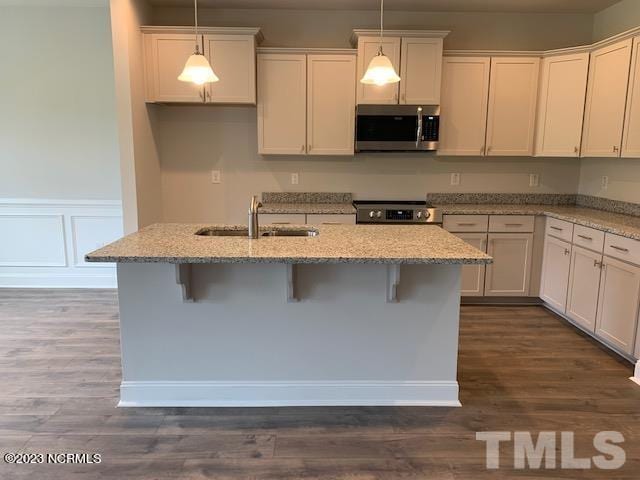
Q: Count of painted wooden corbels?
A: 3